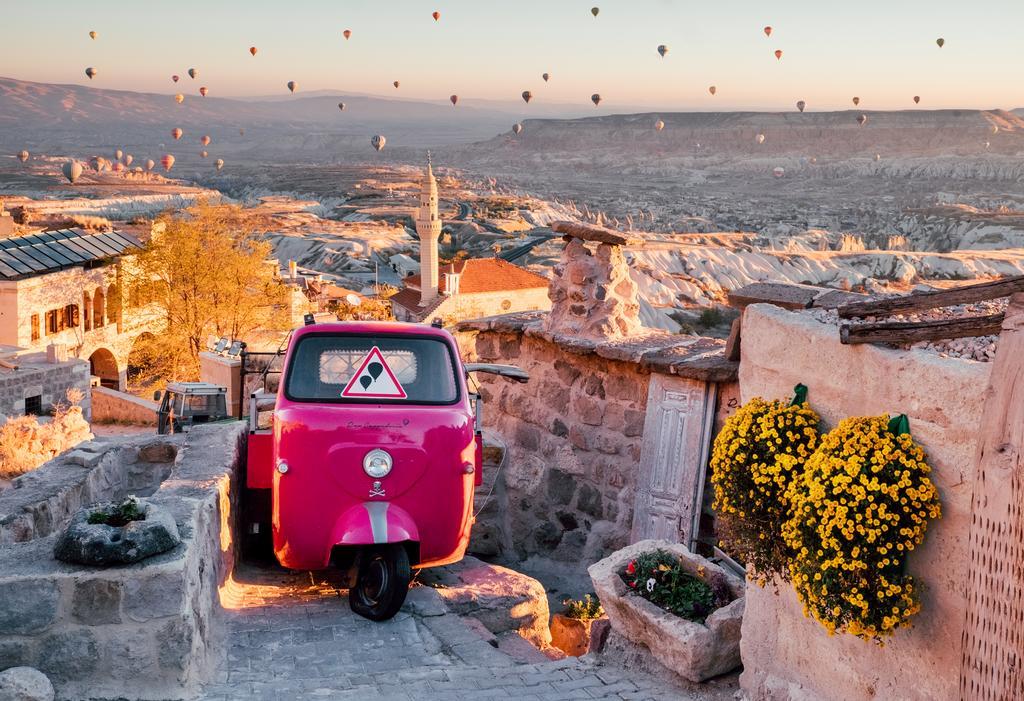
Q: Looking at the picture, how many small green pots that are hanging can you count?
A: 2